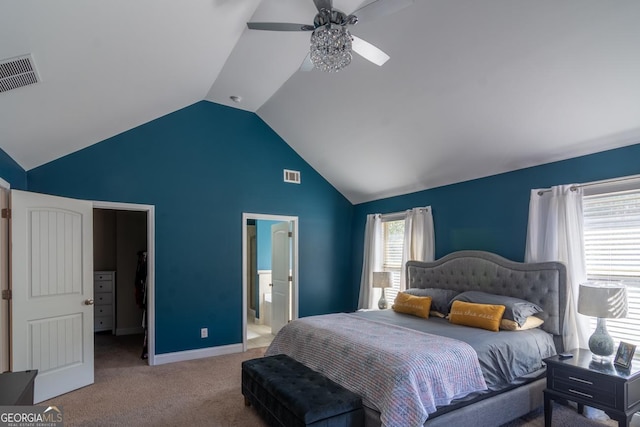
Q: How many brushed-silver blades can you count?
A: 5